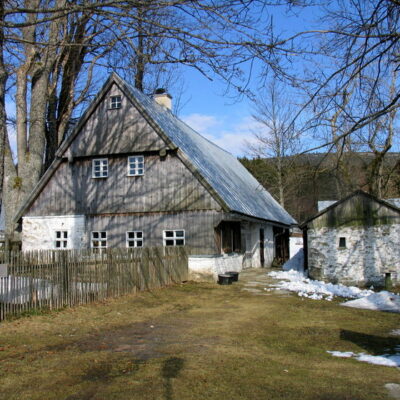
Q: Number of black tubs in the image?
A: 2